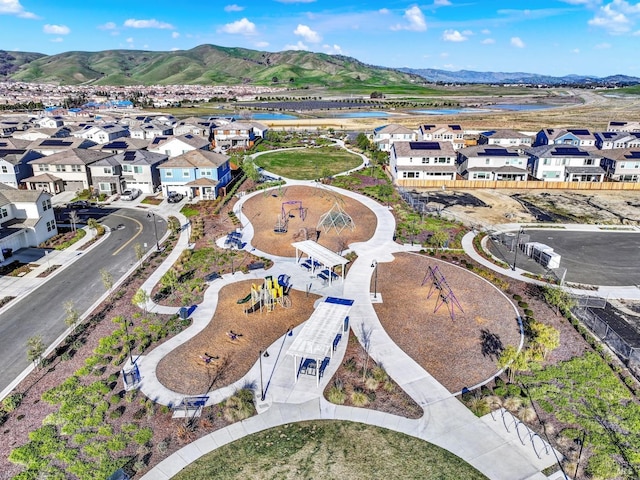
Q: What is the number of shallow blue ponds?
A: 4